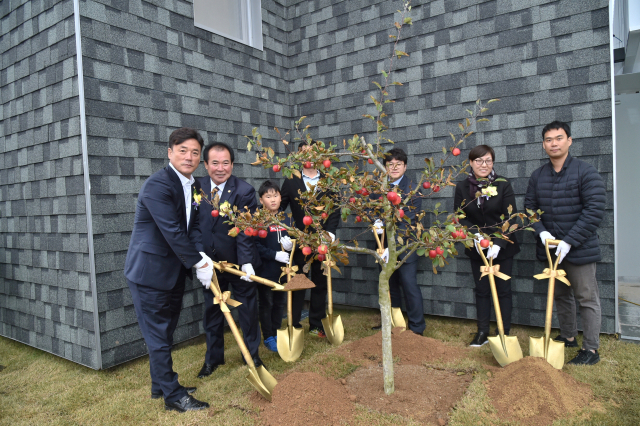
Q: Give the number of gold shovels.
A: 7